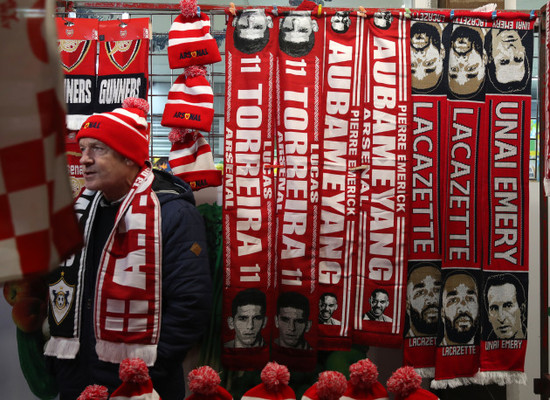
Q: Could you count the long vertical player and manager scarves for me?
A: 7